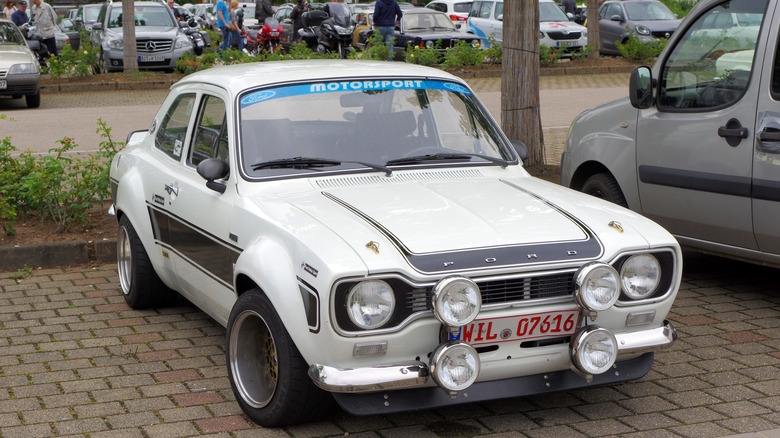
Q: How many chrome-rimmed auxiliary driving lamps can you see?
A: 4